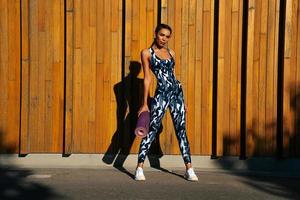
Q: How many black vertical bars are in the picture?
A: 7